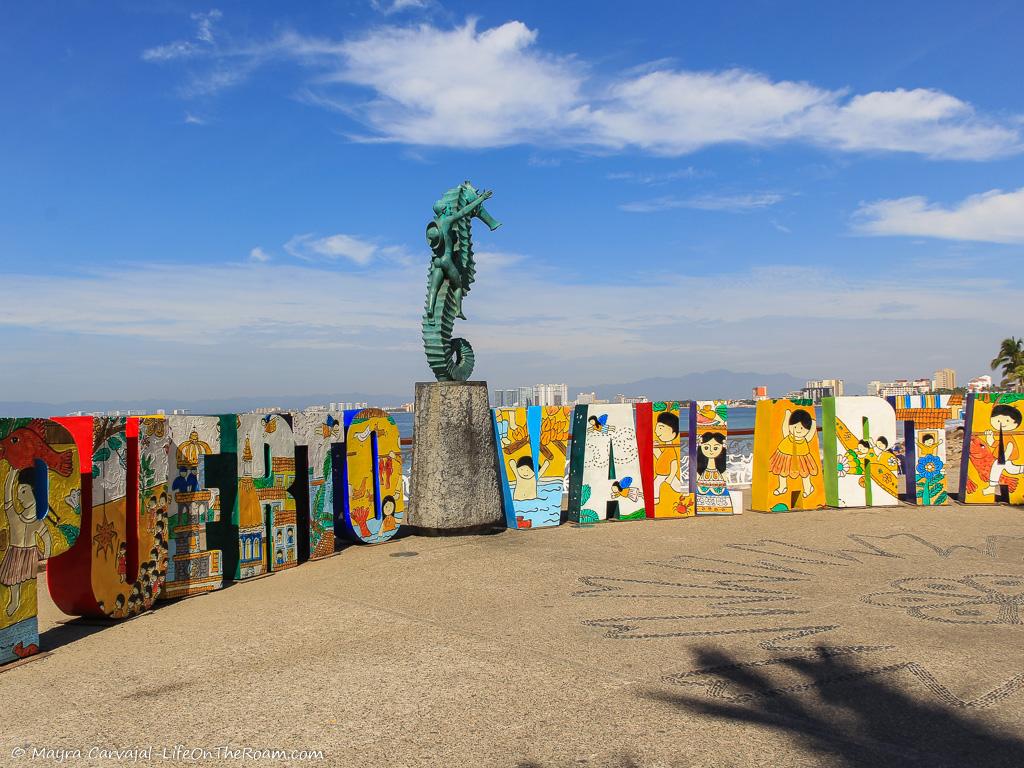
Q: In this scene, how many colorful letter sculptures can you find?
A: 14